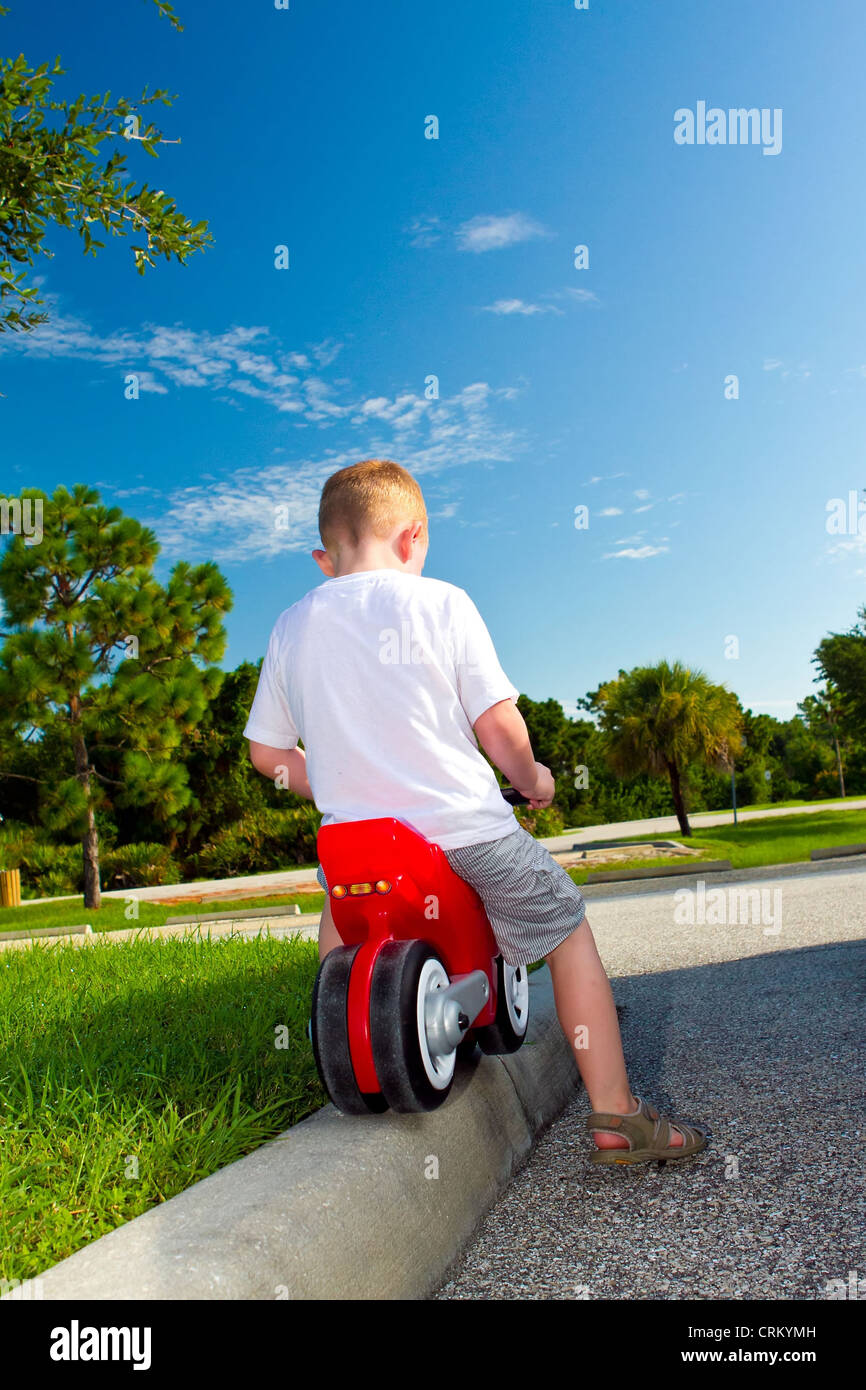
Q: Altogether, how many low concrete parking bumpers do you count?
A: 4